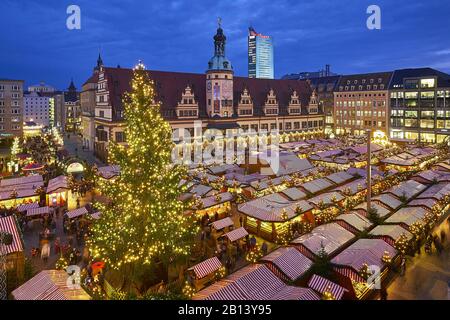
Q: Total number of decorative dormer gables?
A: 5